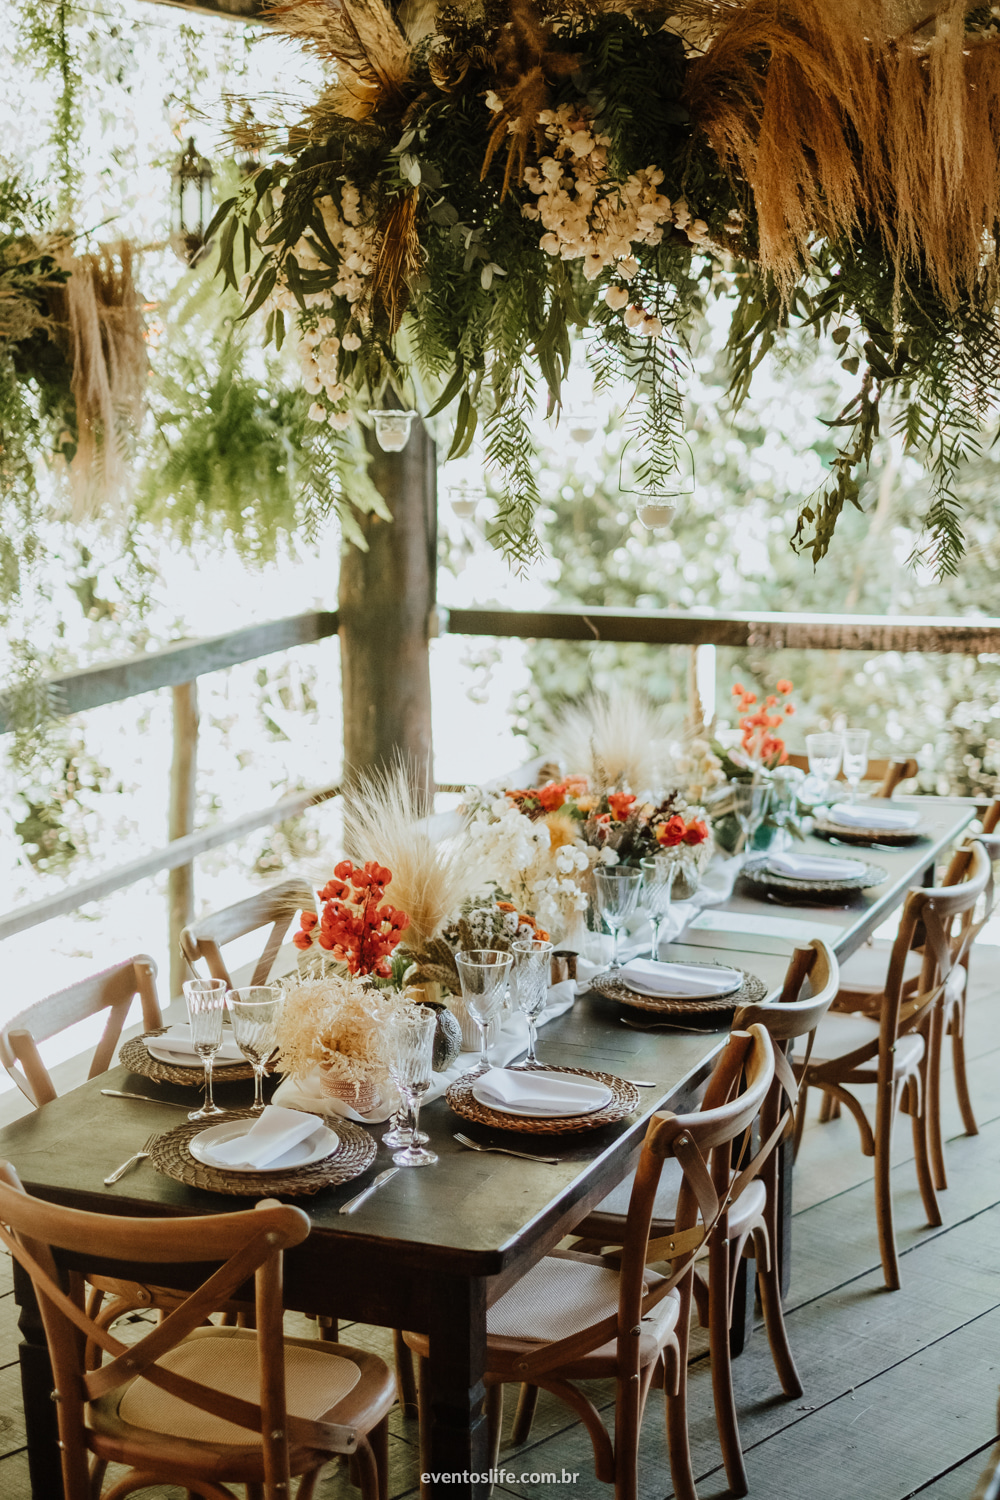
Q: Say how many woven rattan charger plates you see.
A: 6